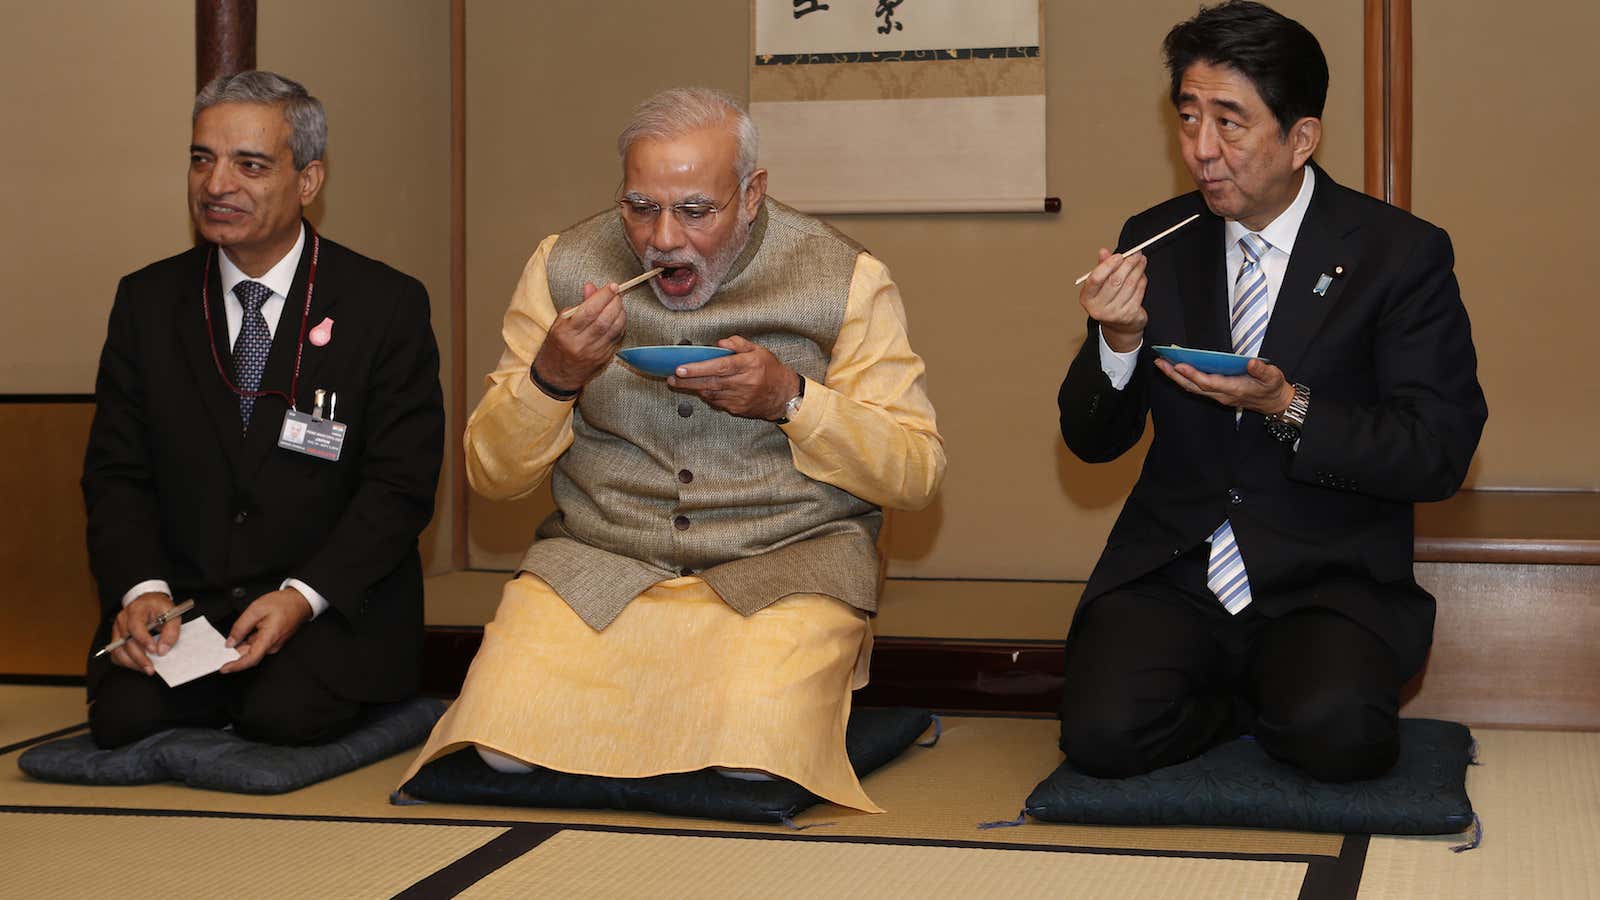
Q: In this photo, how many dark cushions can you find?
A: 3